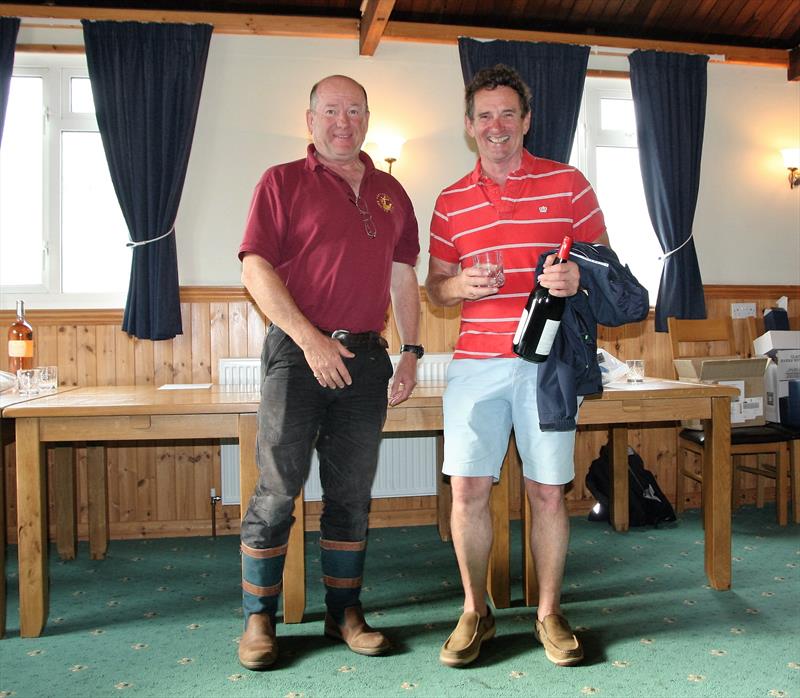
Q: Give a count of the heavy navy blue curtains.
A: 4